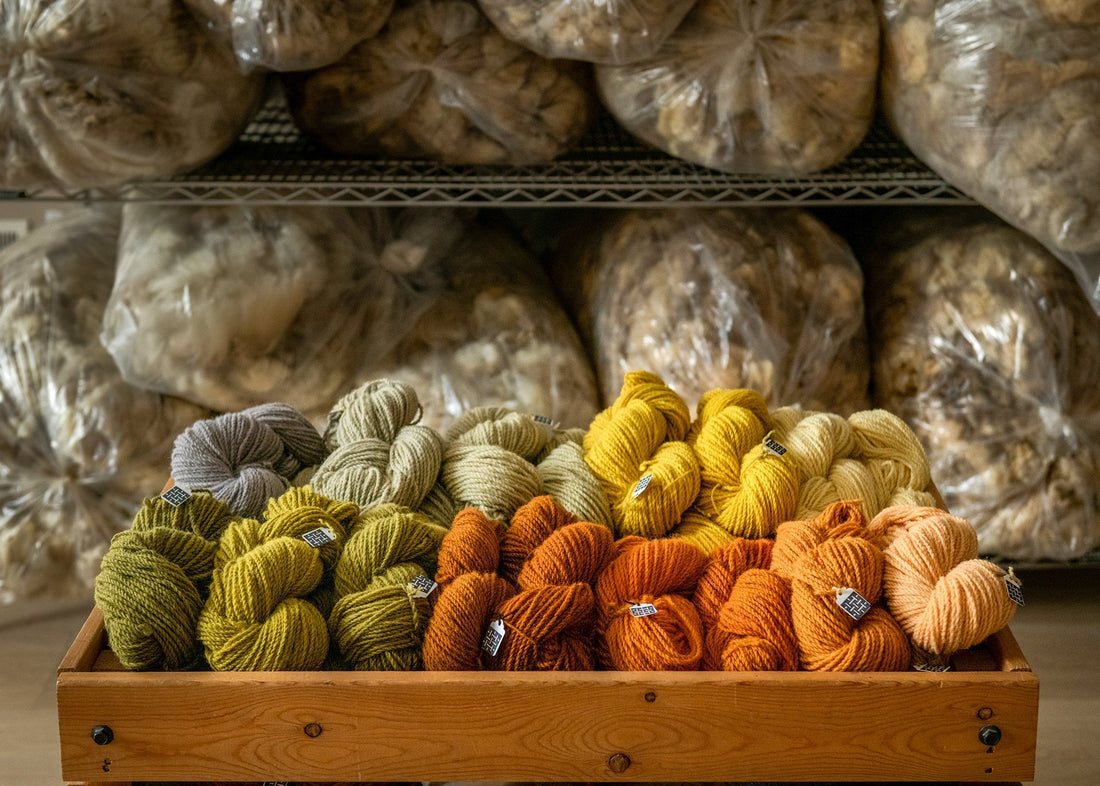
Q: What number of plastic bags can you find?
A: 11